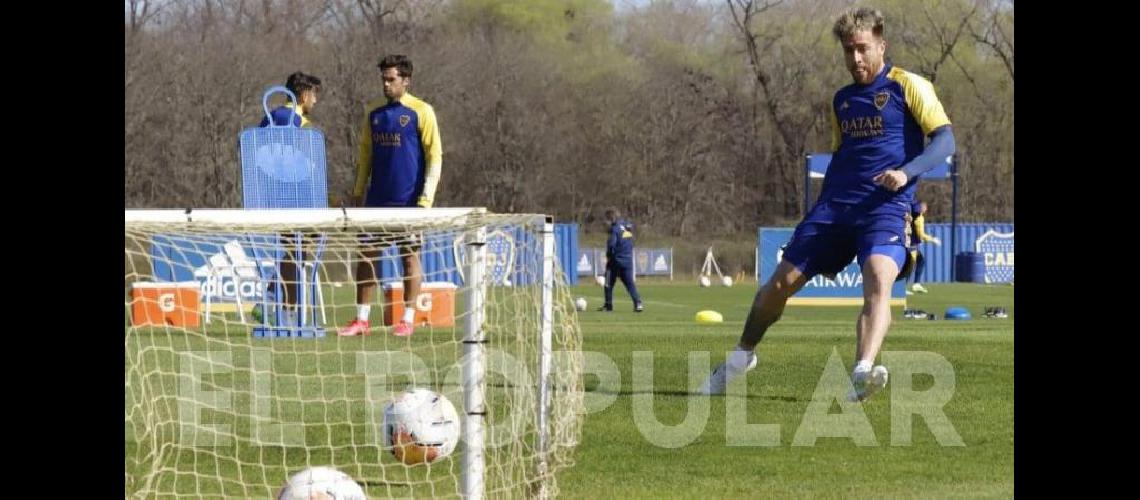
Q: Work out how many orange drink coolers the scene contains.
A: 2